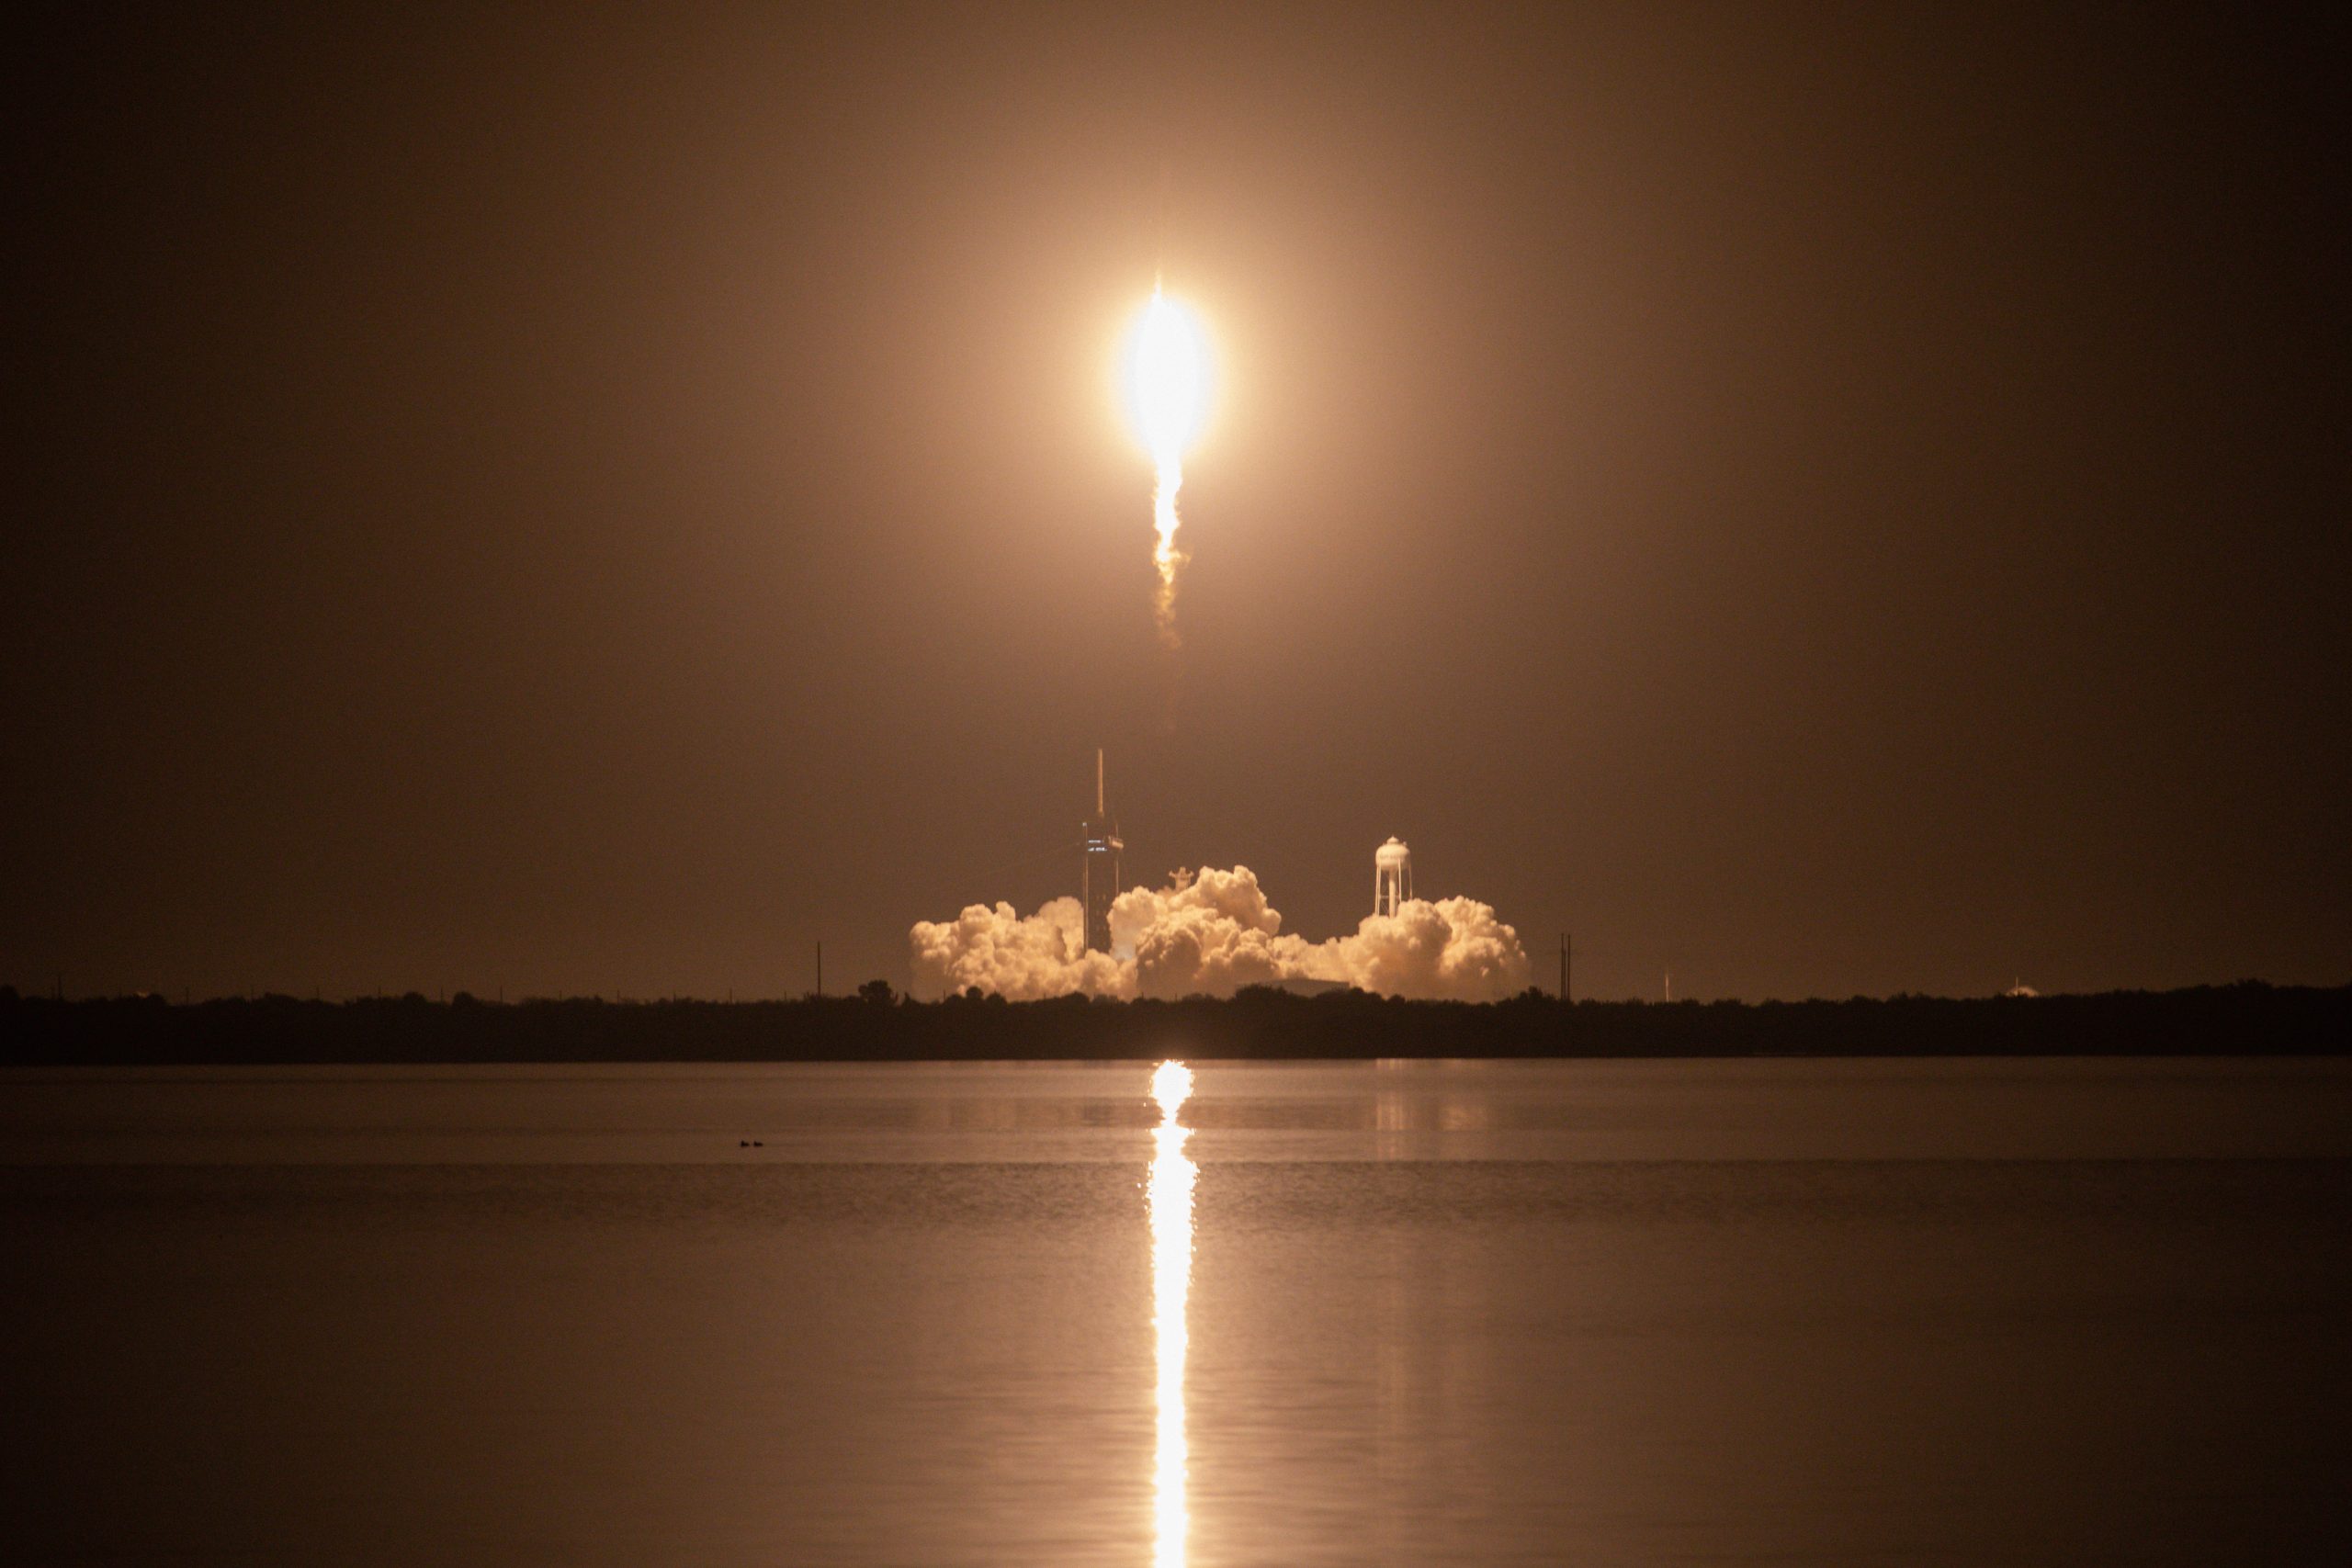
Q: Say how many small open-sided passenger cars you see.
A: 0